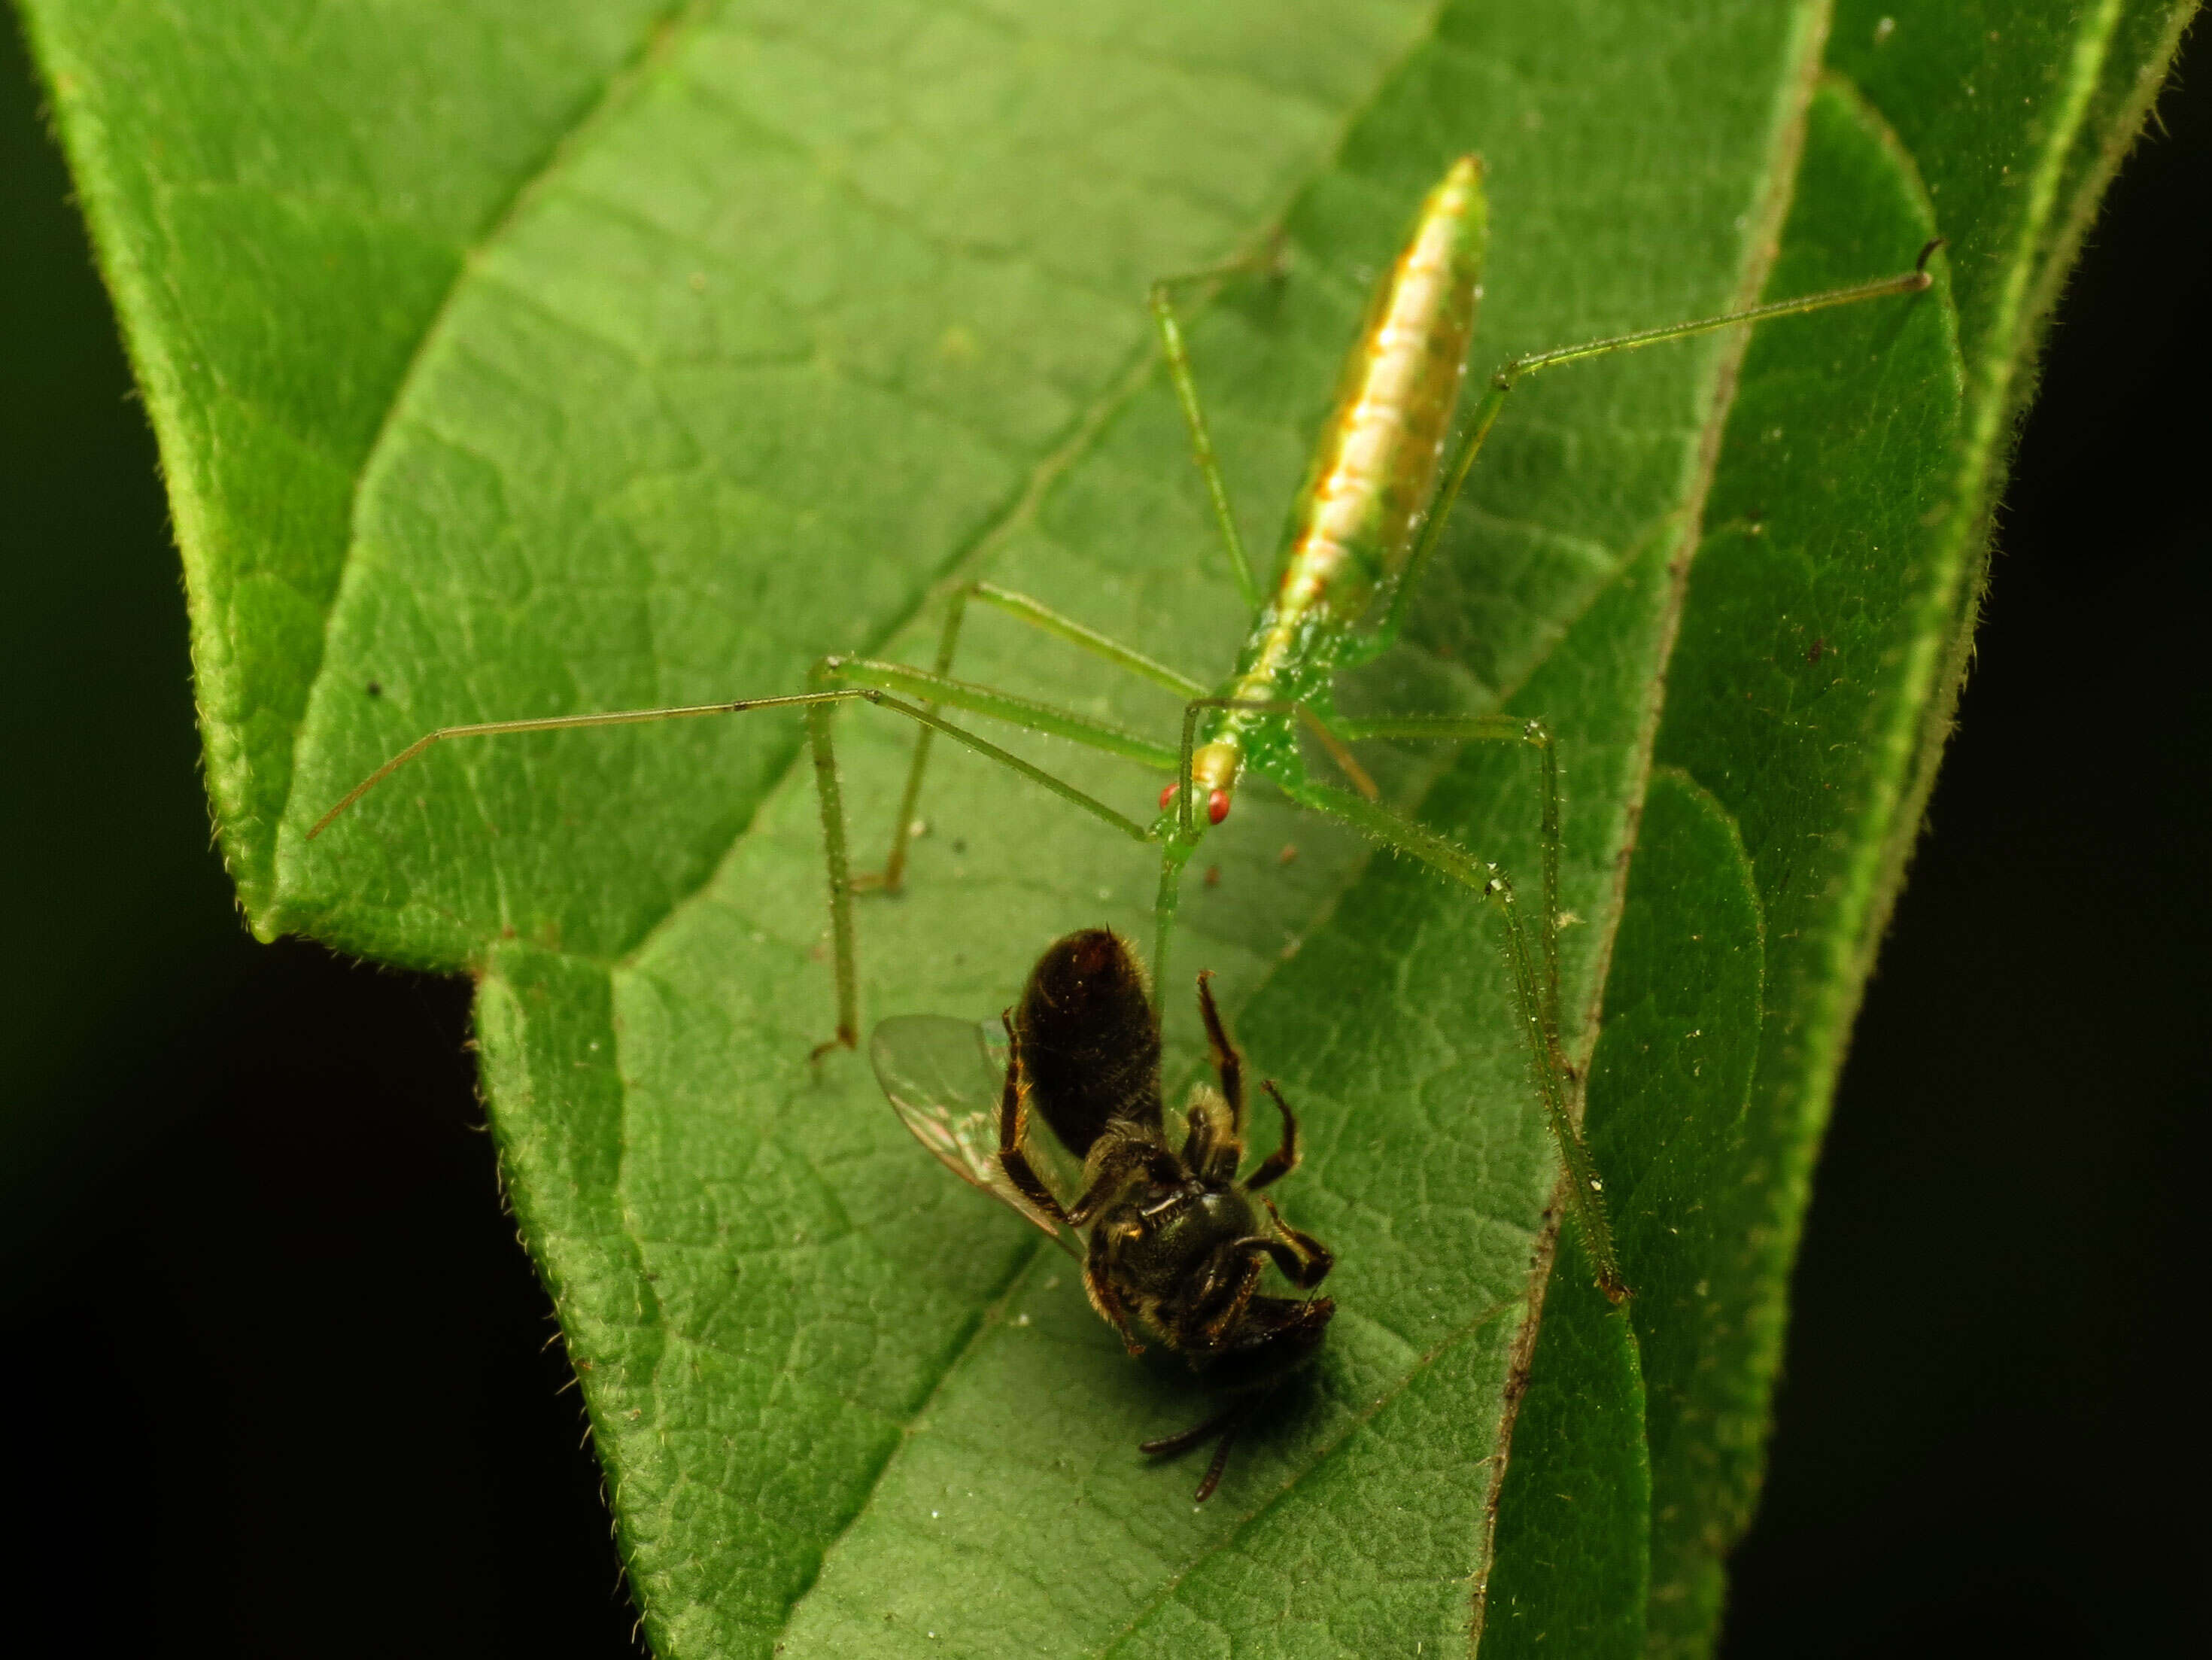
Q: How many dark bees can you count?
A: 1